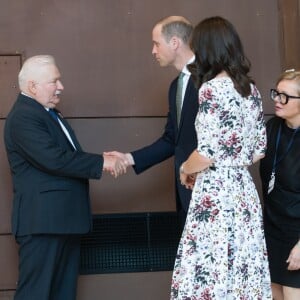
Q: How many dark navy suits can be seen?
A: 2